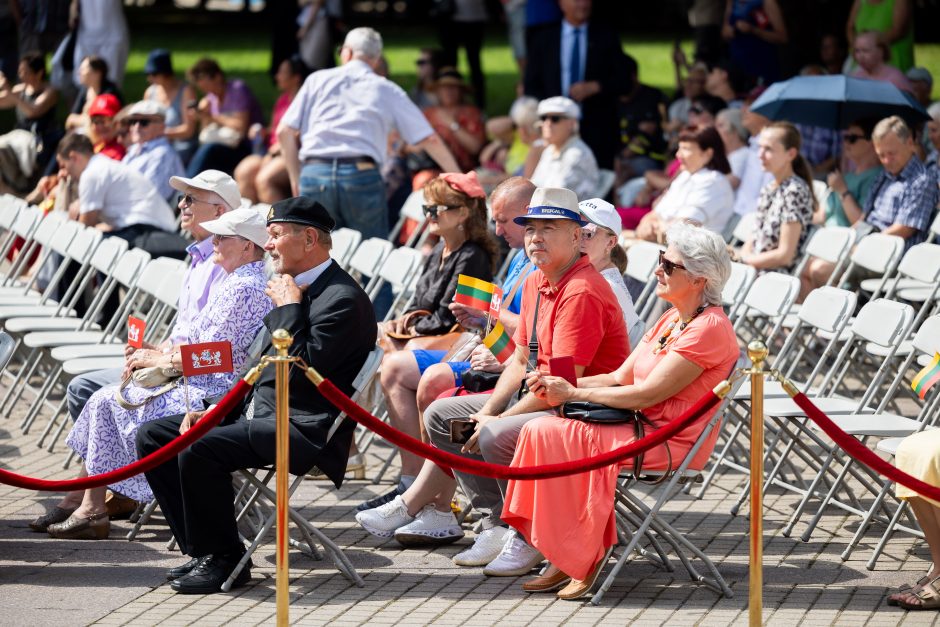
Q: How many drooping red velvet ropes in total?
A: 3